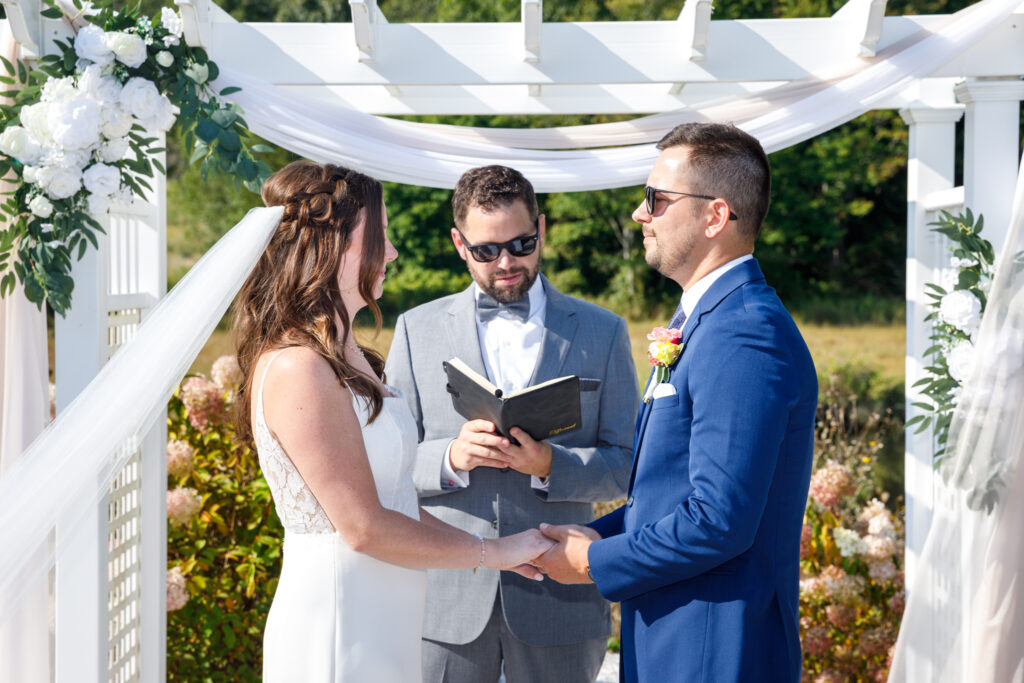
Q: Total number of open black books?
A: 1